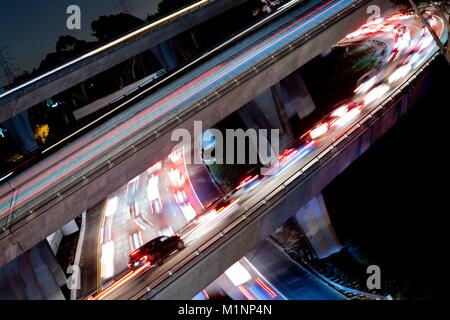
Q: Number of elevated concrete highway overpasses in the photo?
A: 3